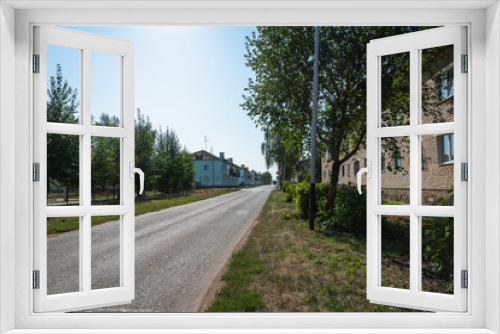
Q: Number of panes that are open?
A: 2